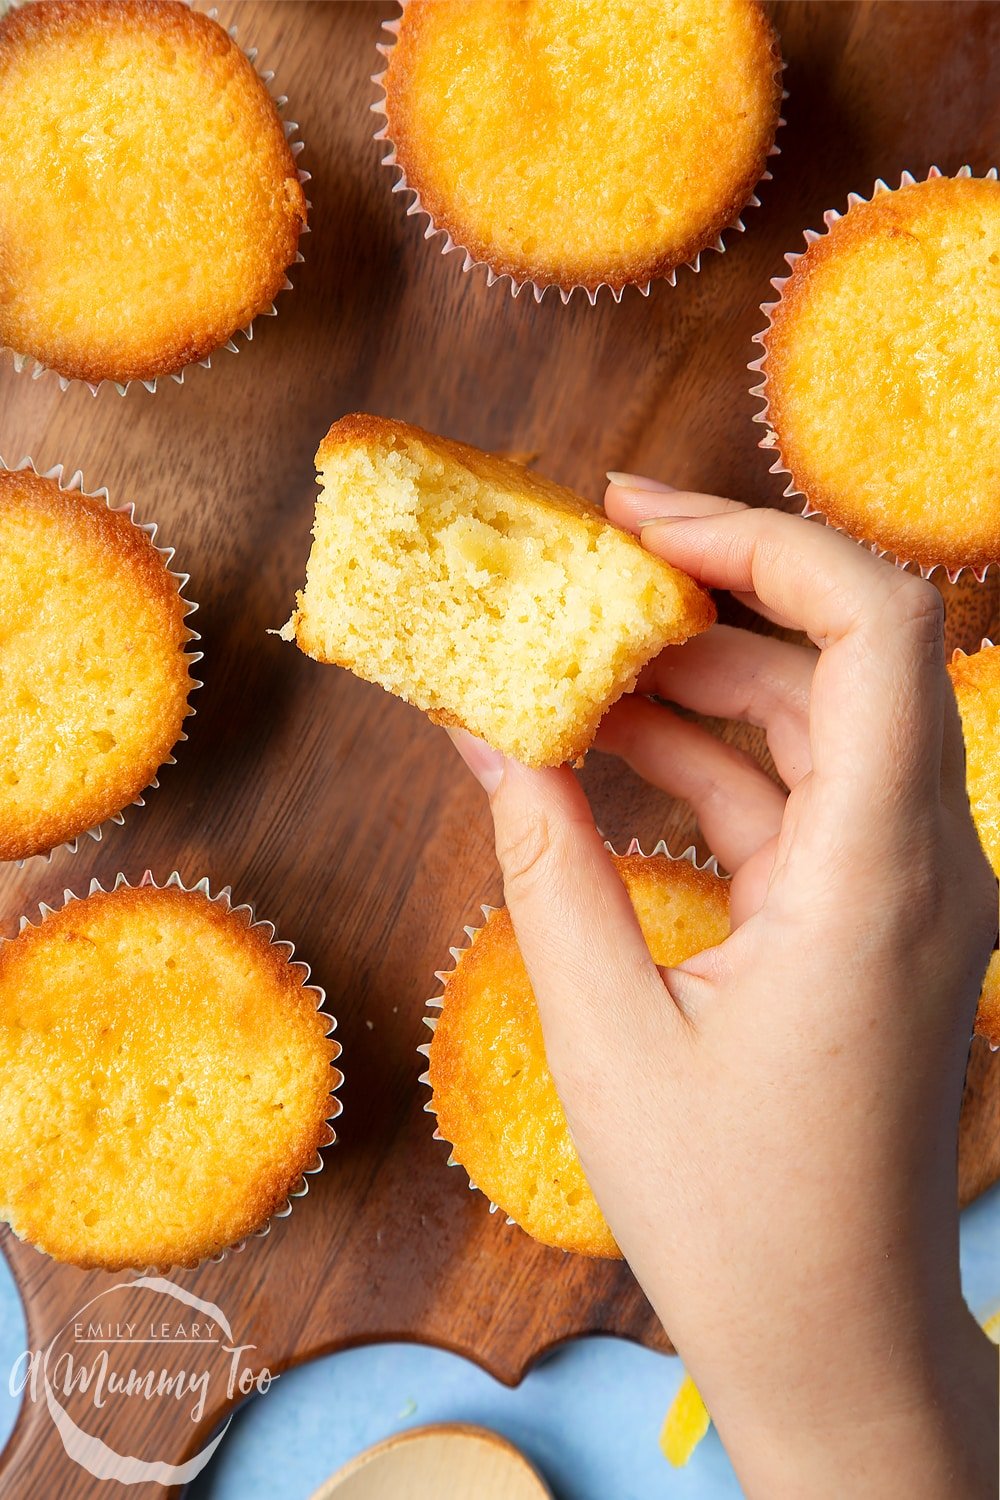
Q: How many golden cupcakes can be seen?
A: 8